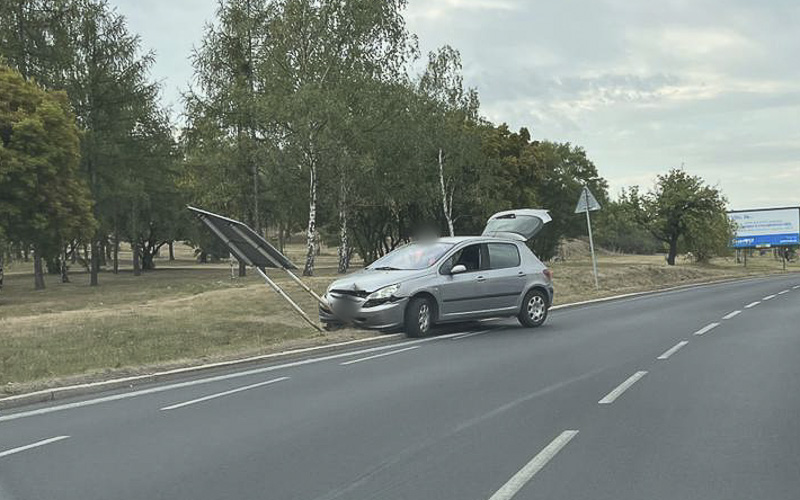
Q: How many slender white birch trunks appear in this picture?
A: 3